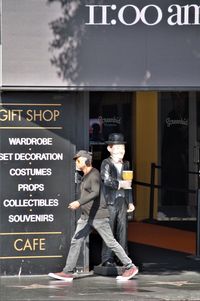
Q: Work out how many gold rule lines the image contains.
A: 4